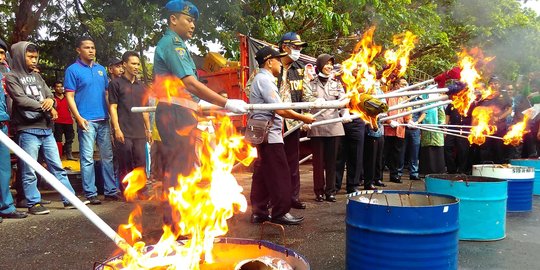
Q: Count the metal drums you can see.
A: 5